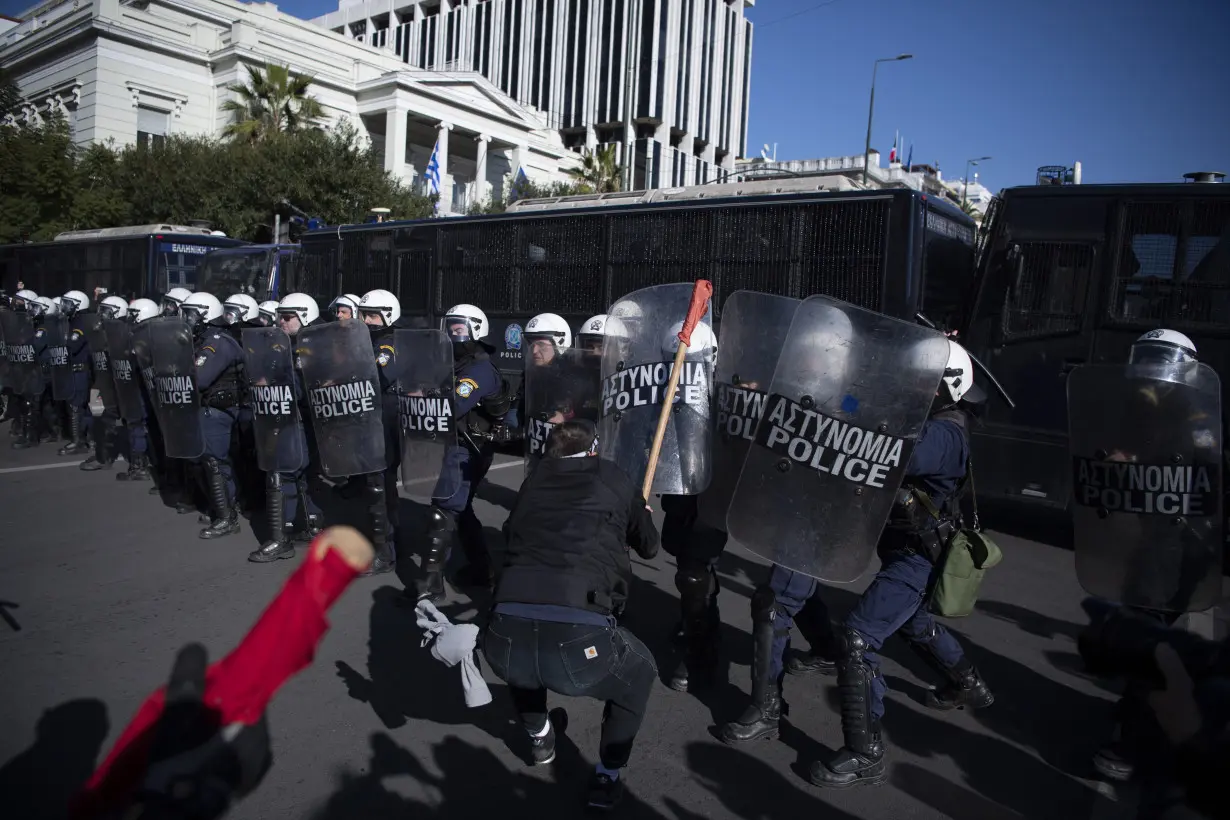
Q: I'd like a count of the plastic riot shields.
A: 15